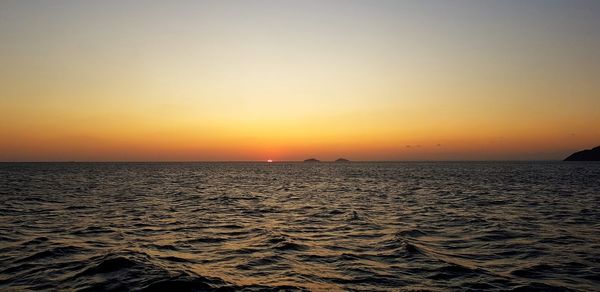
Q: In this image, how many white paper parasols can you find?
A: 0